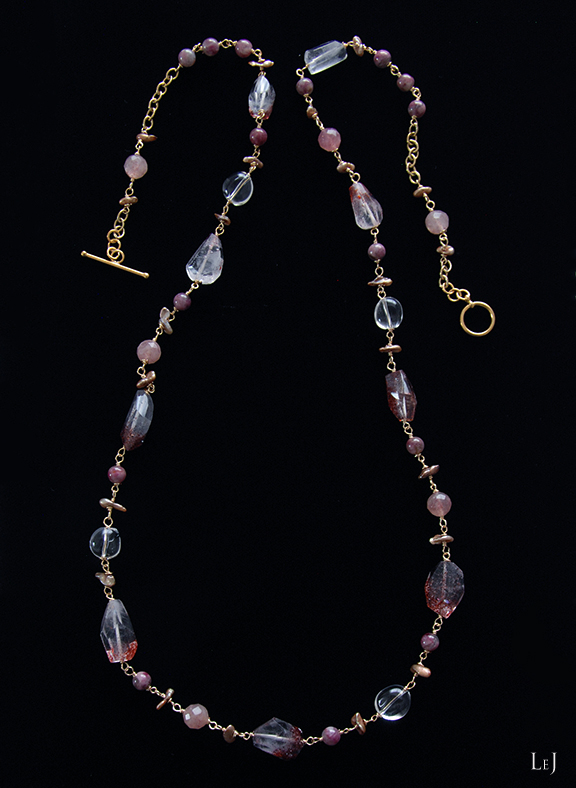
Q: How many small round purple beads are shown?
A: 15